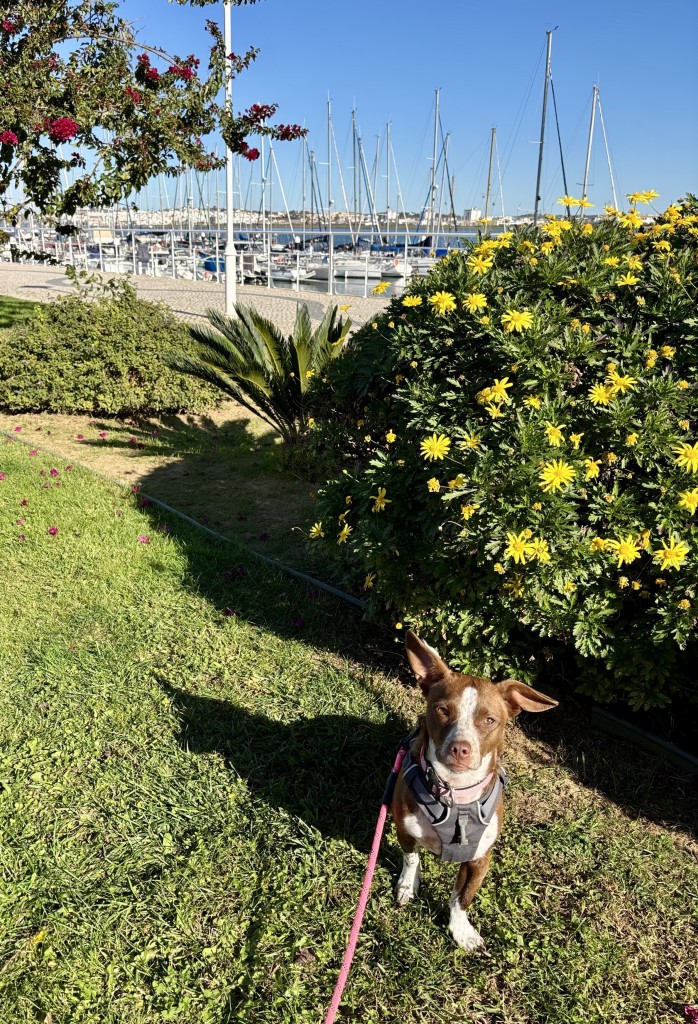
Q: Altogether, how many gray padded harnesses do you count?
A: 1